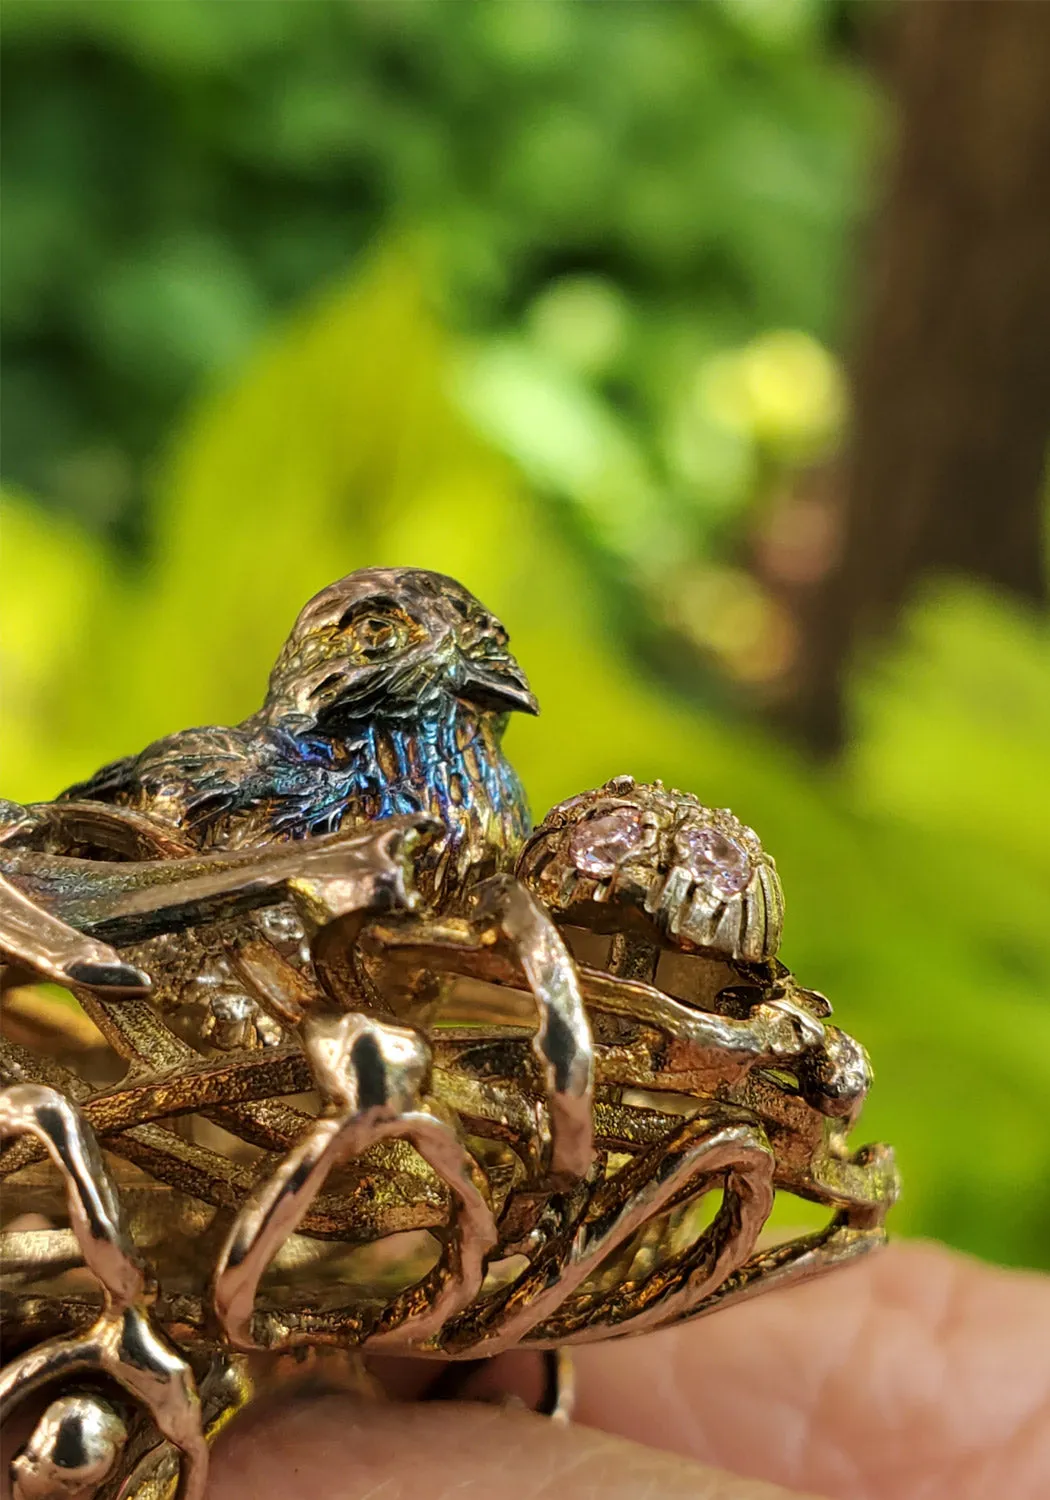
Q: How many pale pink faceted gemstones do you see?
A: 2